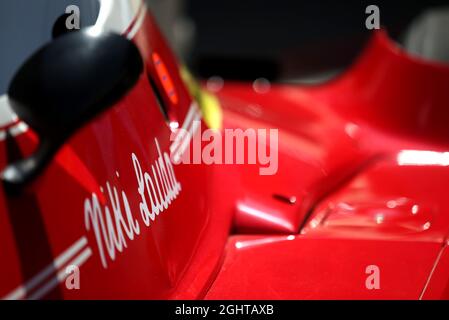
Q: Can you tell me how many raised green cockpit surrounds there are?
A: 0